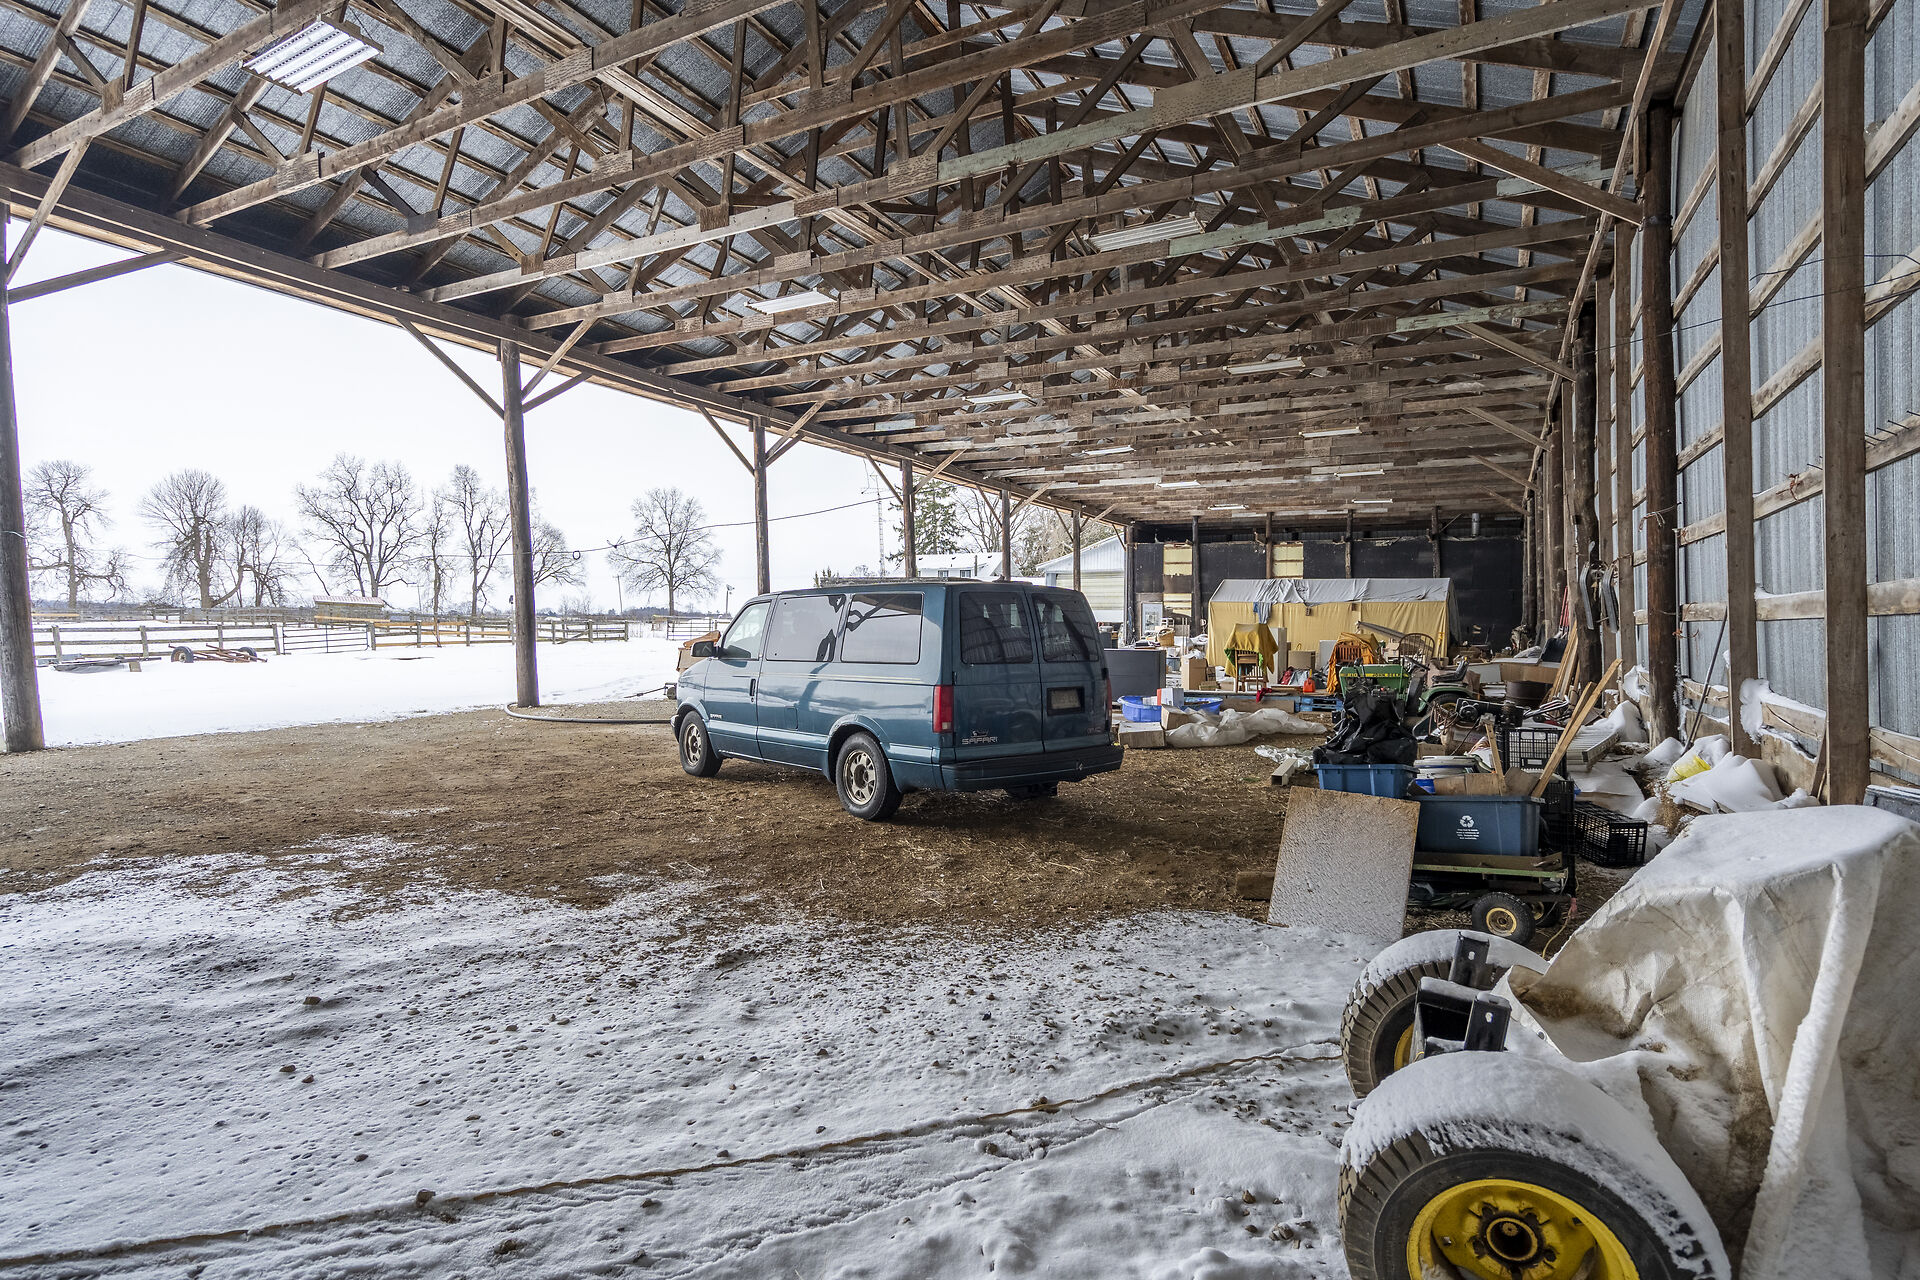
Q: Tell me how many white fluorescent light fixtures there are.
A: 11